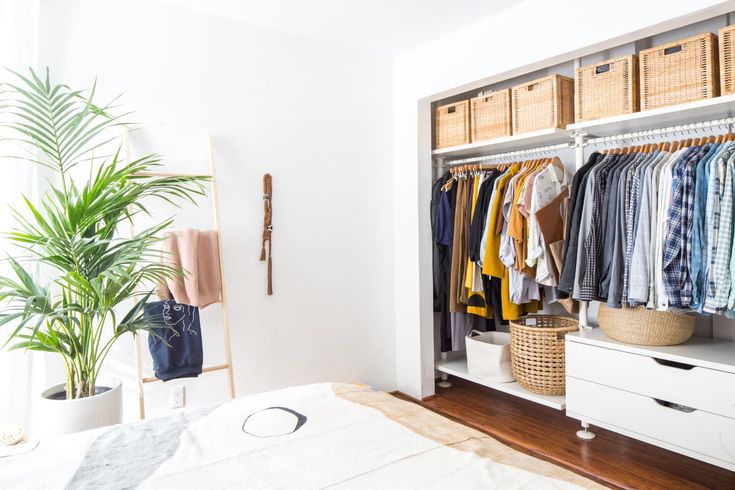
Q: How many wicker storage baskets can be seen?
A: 8